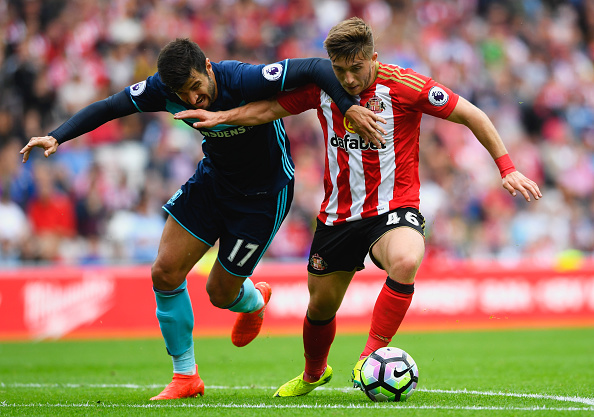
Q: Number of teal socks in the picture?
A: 2